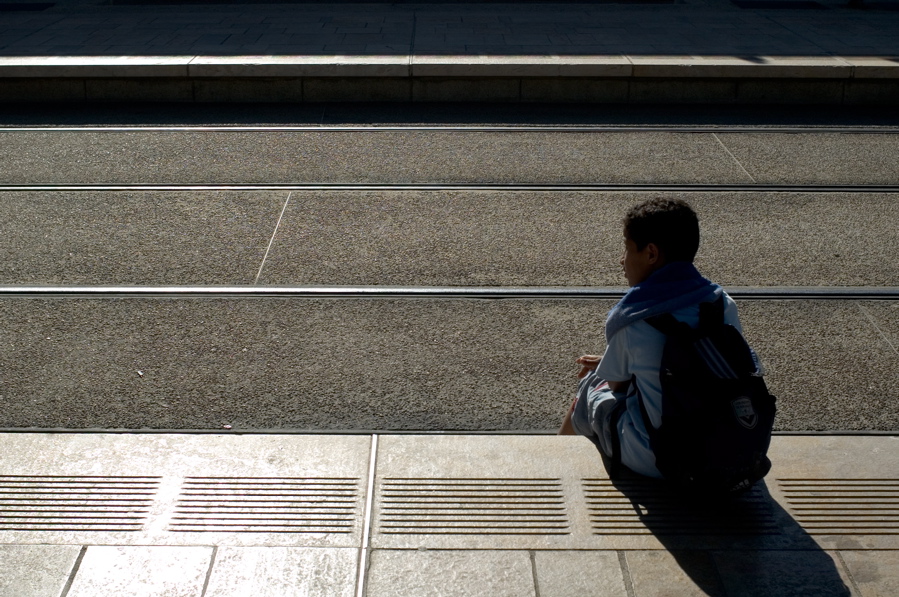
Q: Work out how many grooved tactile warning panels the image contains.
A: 5